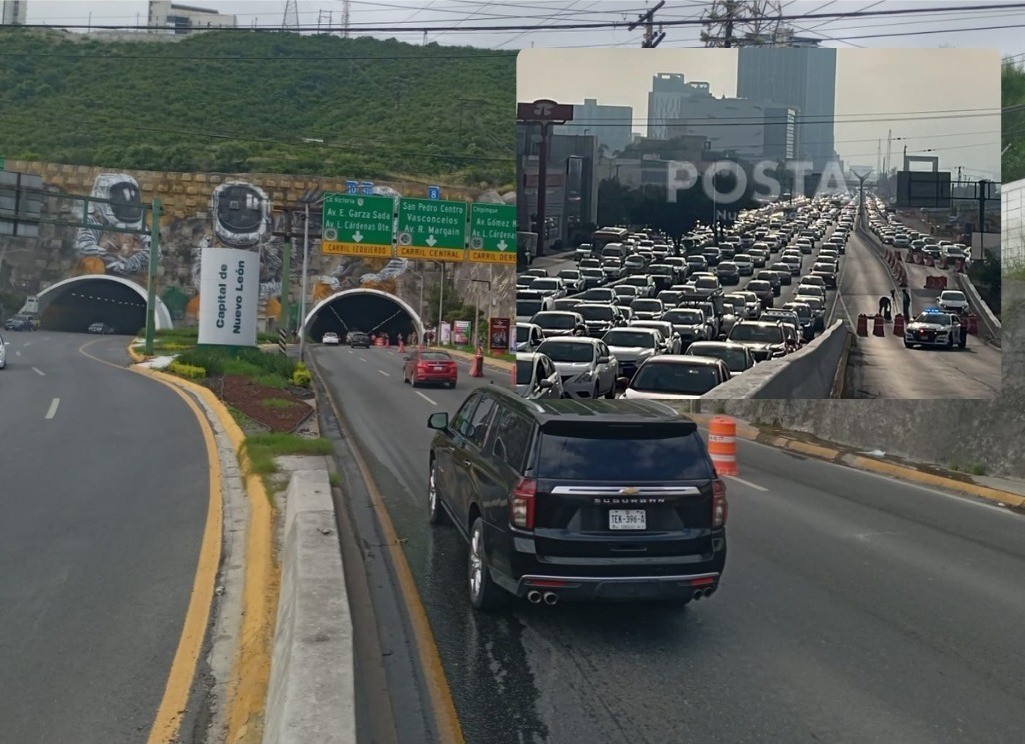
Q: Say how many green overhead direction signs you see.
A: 3